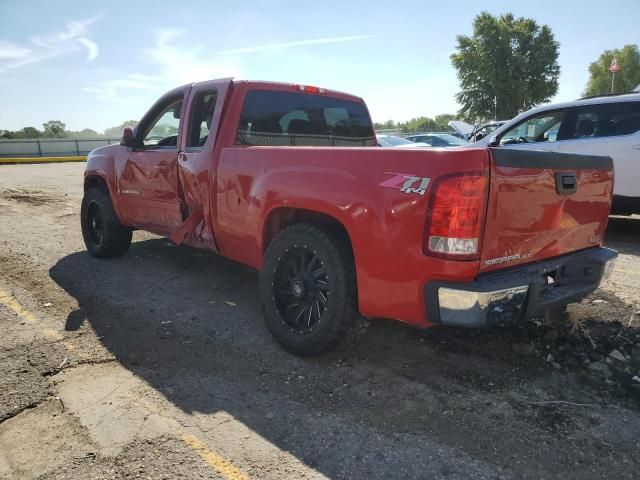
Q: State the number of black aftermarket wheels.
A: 2